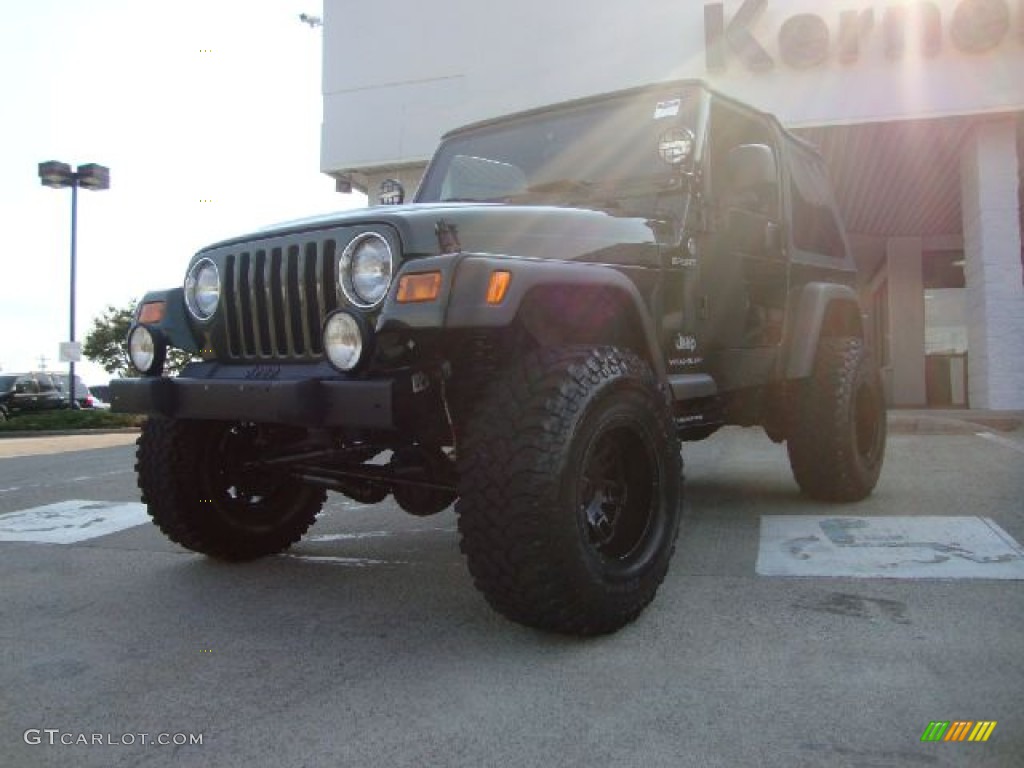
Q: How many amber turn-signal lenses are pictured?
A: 3